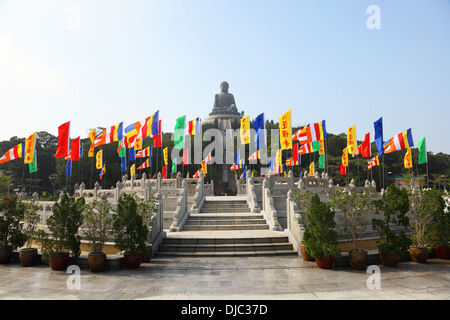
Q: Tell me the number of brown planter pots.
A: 8